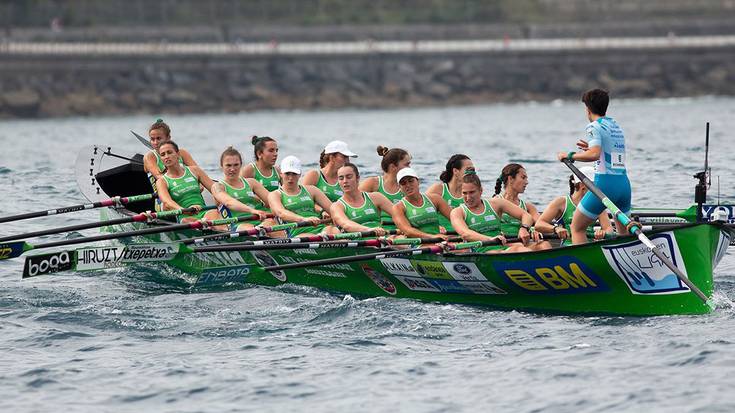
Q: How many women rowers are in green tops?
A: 13